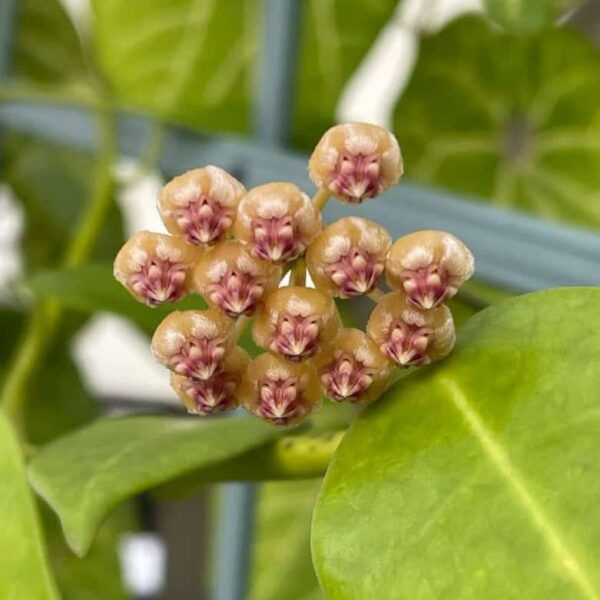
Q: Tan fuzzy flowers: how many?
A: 13